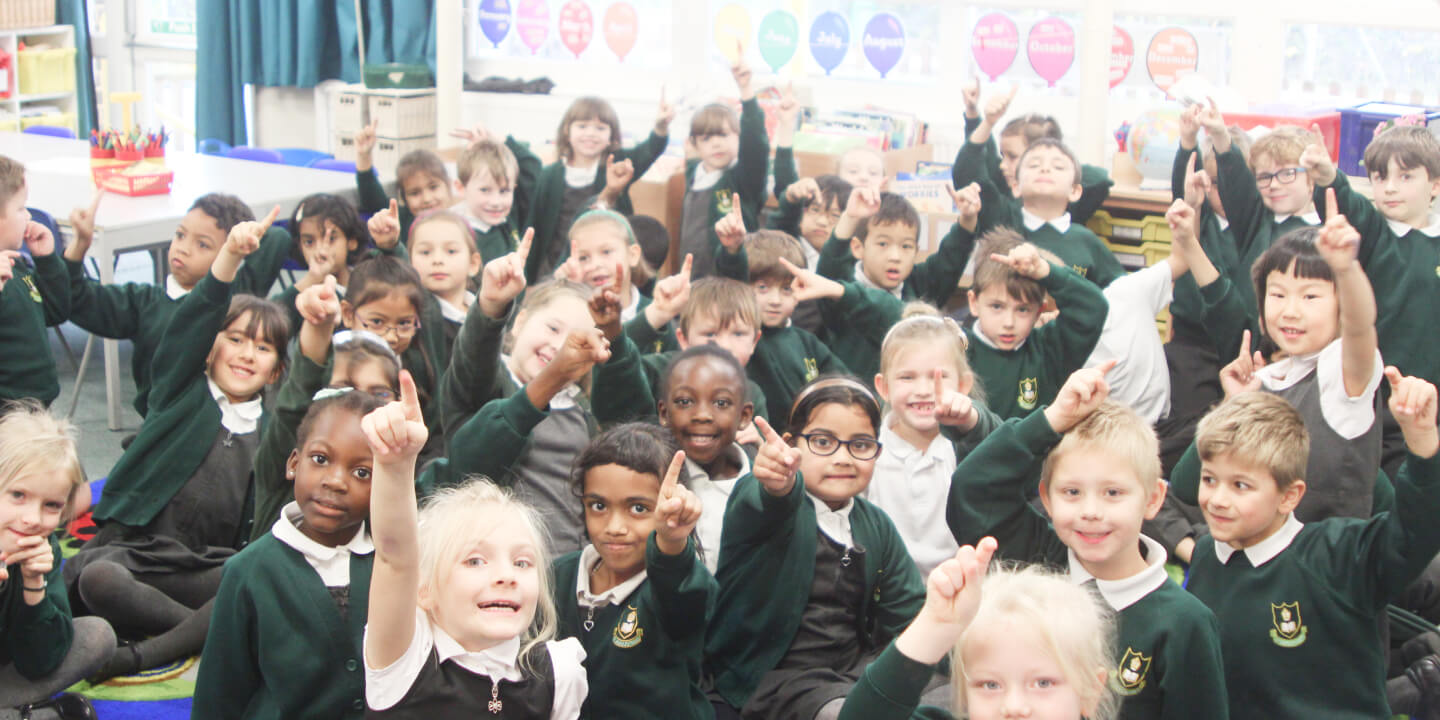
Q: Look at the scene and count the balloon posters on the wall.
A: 12